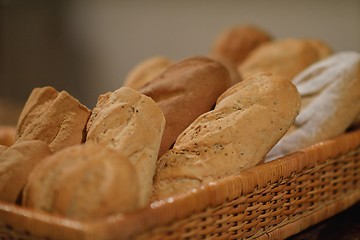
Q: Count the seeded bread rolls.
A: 2